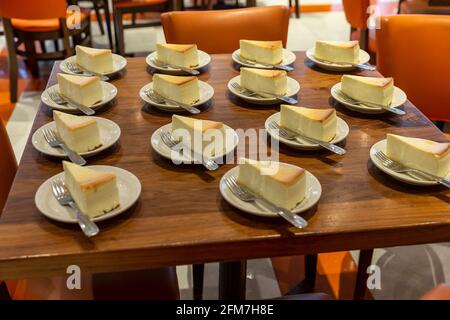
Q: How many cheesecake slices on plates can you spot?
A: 14